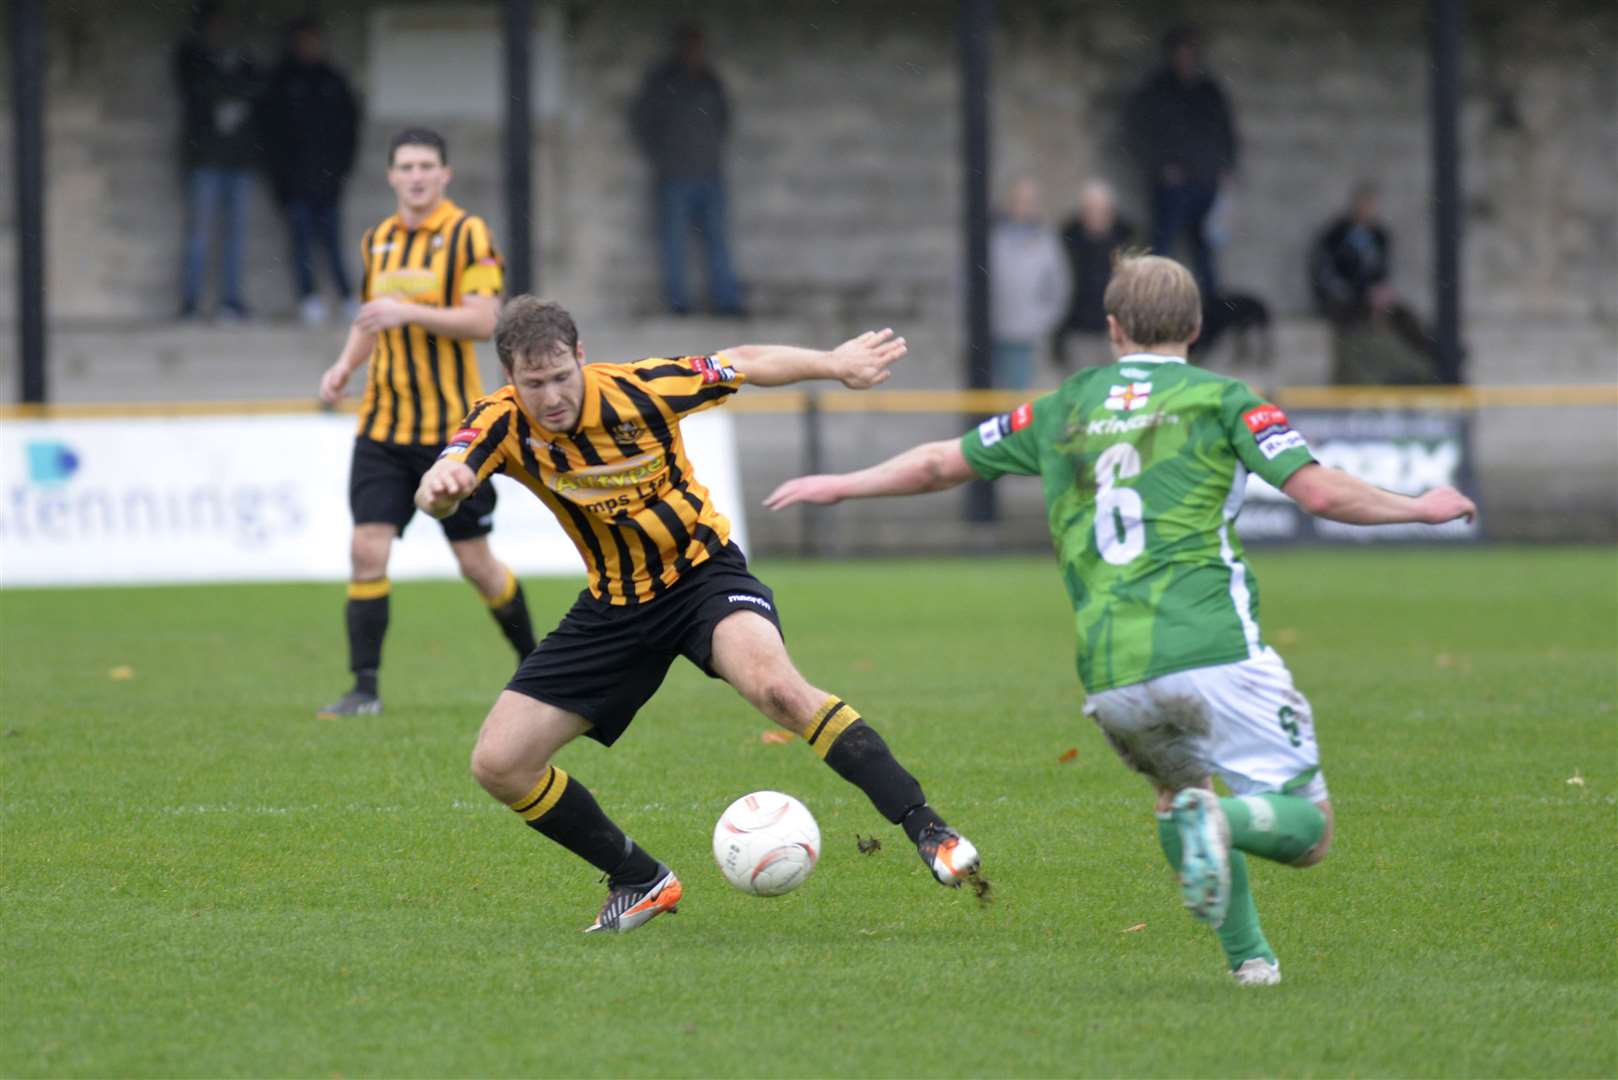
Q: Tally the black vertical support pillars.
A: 4